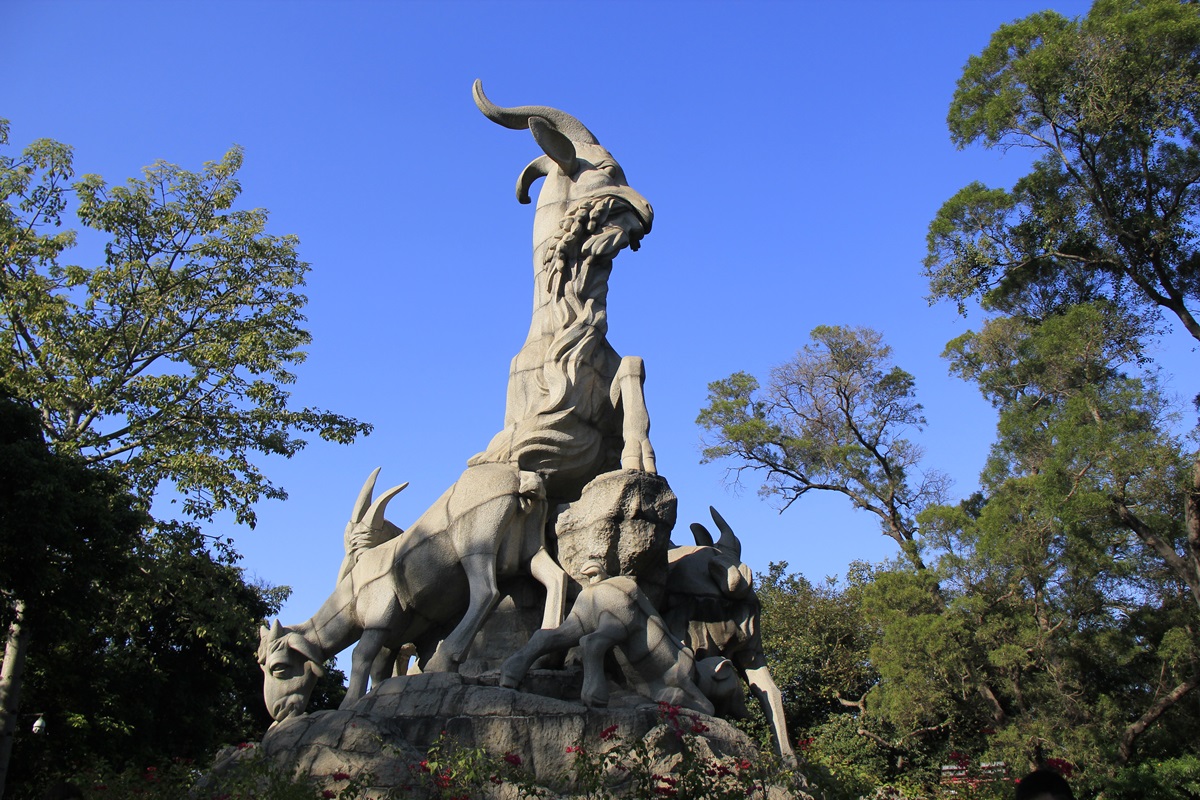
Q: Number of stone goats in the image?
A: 5